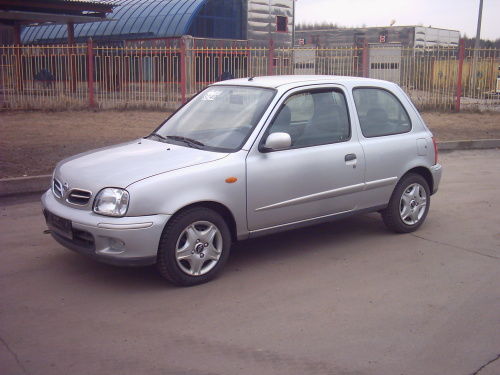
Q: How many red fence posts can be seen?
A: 5